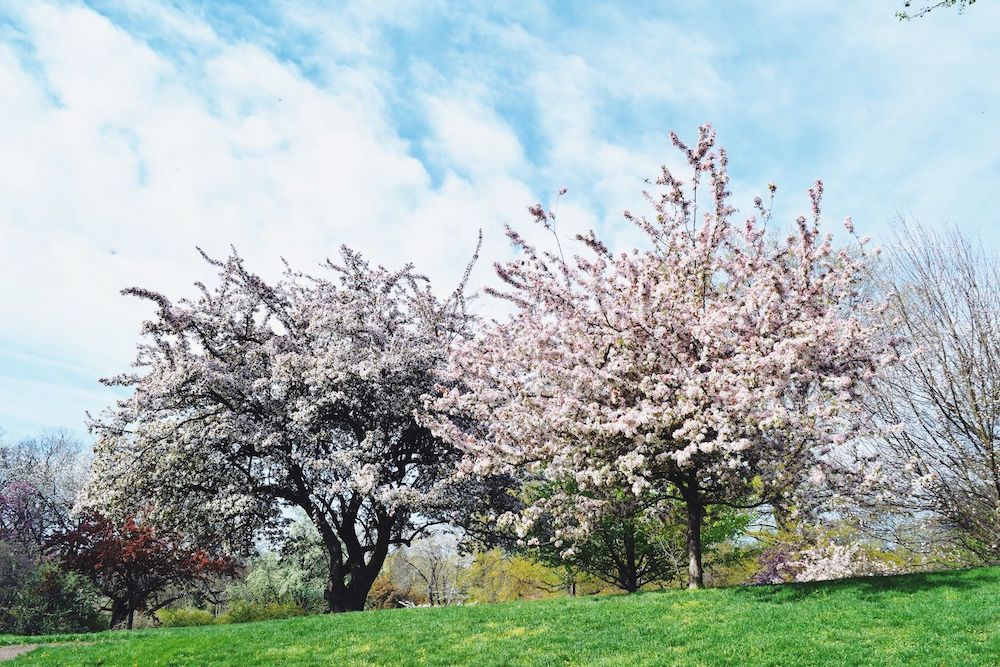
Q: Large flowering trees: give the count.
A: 2